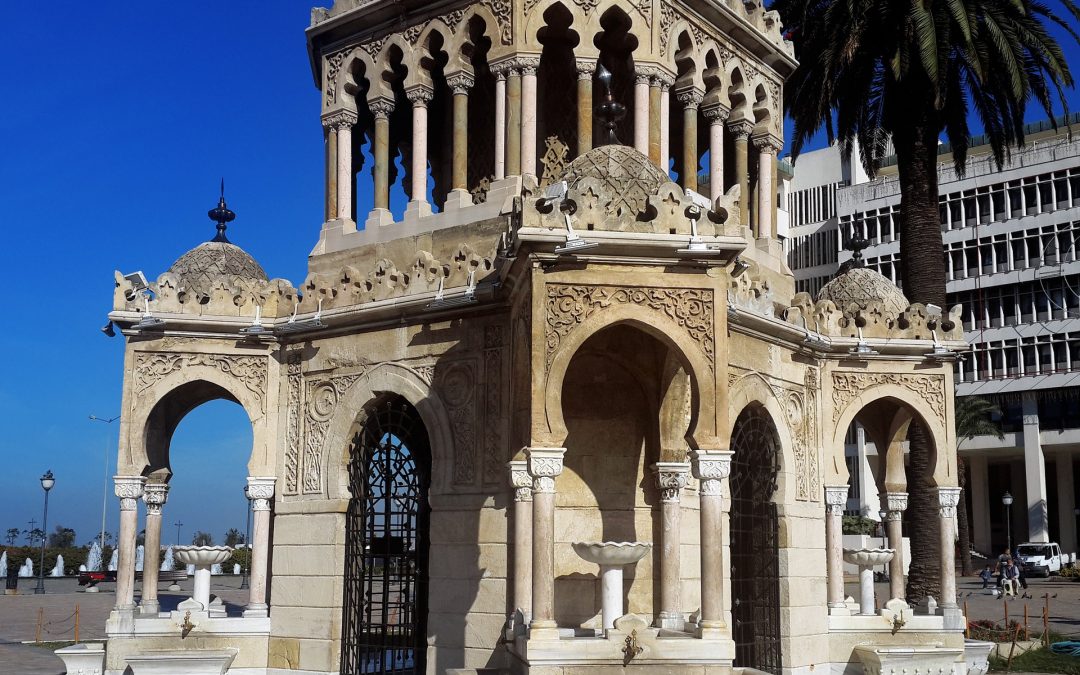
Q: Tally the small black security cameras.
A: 2